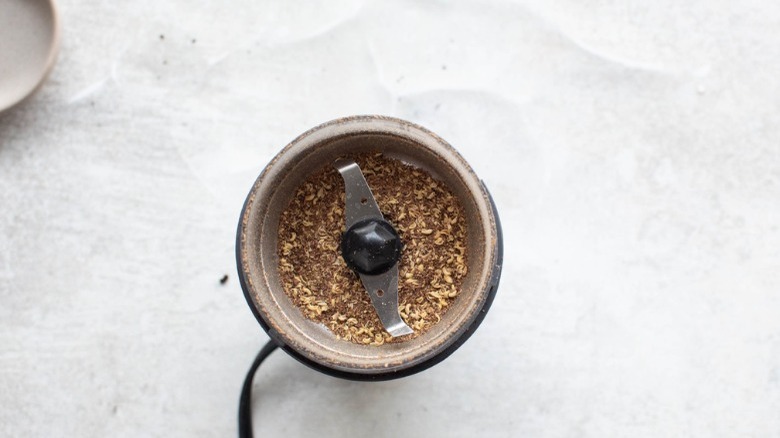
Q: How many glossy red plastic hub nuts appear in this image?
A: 0